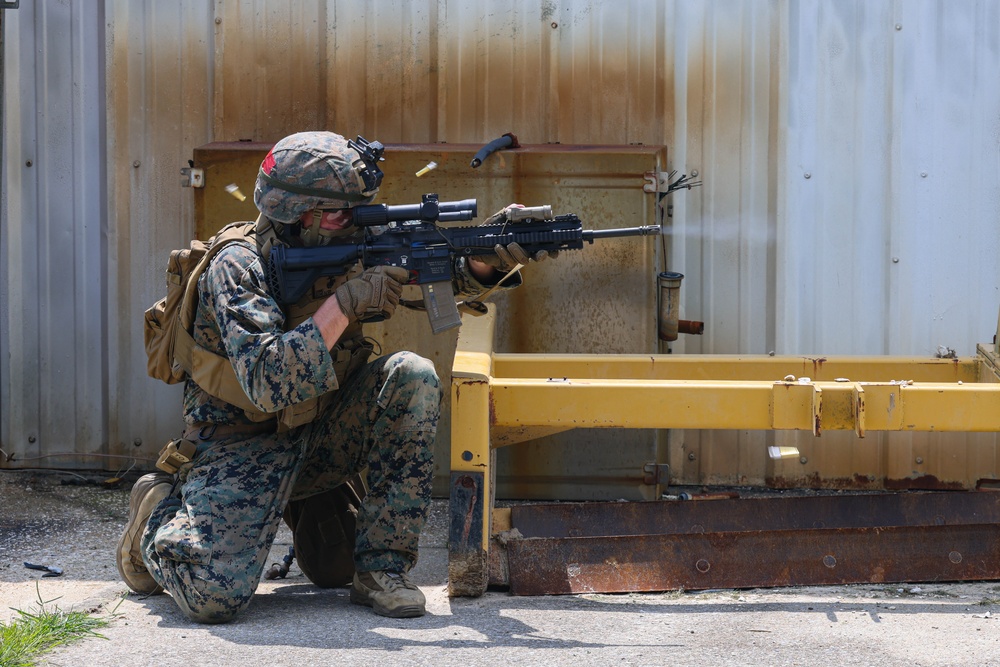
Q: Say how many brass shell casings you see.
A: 3